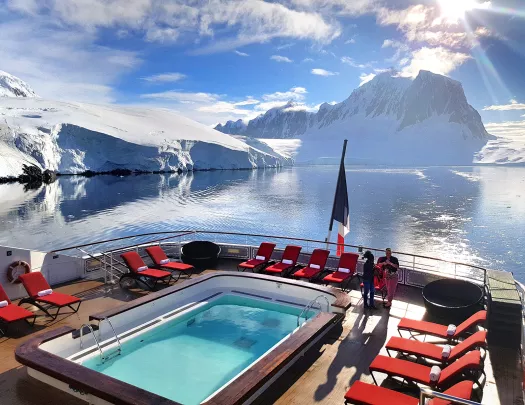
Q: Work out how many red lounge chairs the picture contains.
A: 13